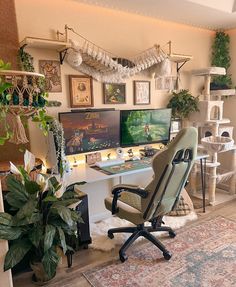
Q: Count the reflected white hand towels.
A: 0